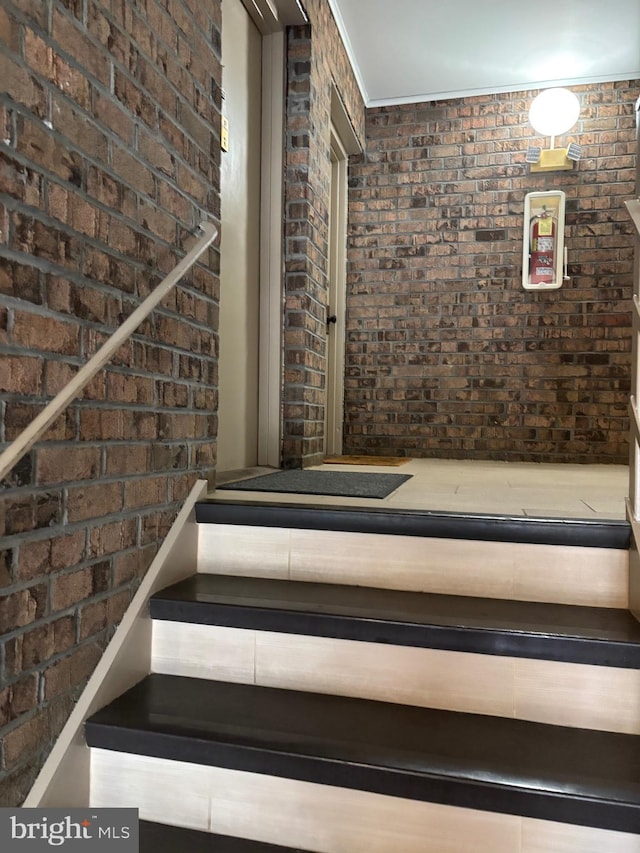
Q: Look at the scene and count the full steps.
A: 3